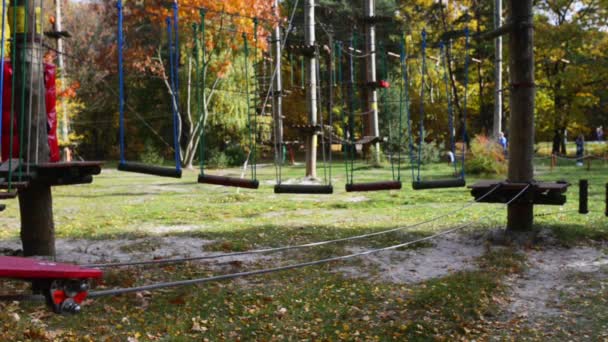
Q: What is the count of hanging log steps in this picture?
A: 5